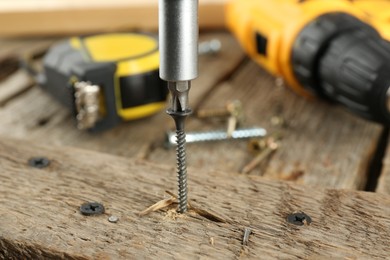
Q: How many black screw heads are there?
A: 3